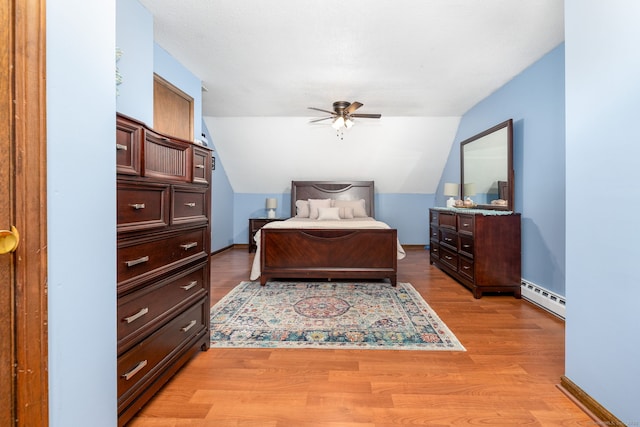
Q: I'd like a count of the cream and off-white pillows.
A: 5